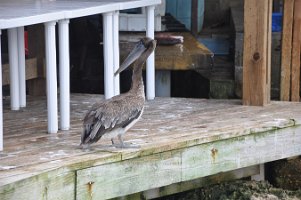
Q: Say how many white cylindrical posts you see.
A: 8